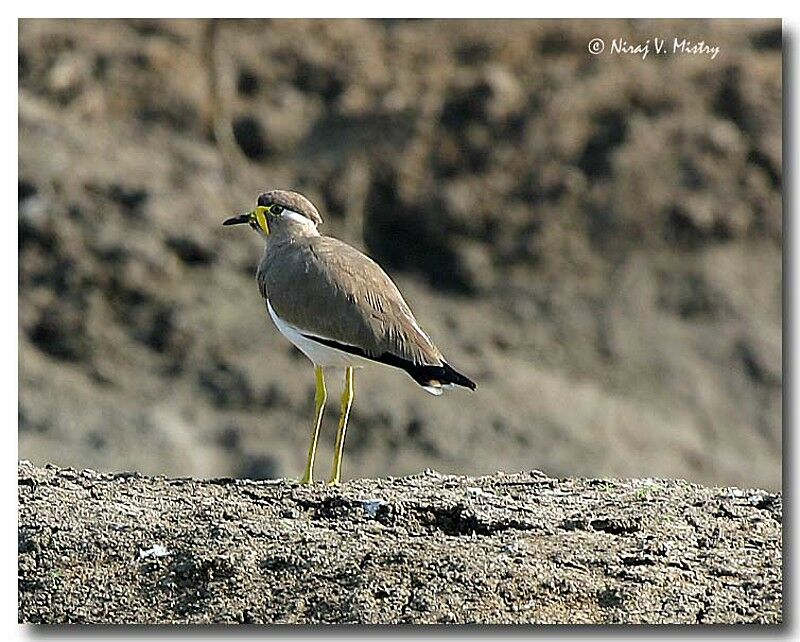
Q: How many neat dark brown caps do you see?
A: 1